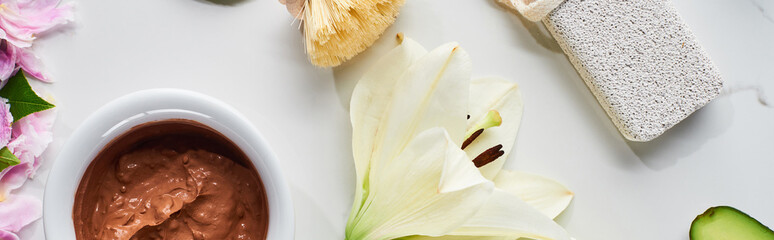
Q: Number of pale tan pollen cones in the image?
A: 0